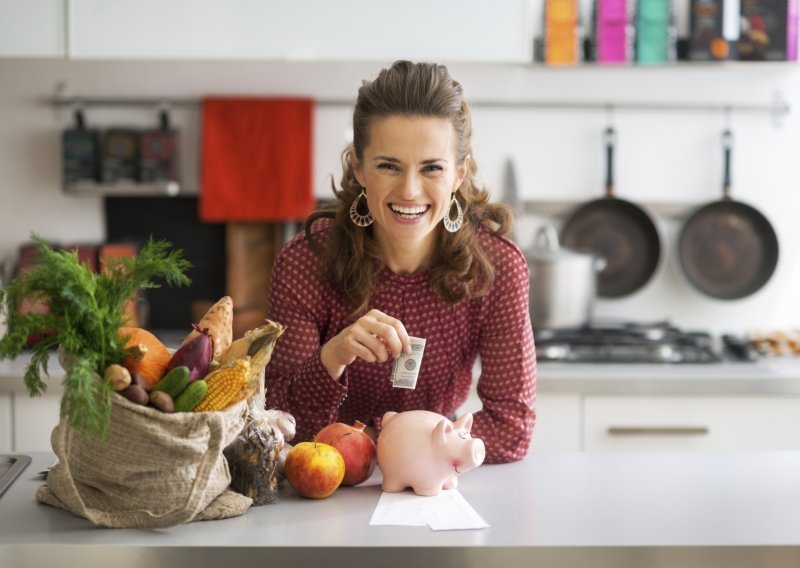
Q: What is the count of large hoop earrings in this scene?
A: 2